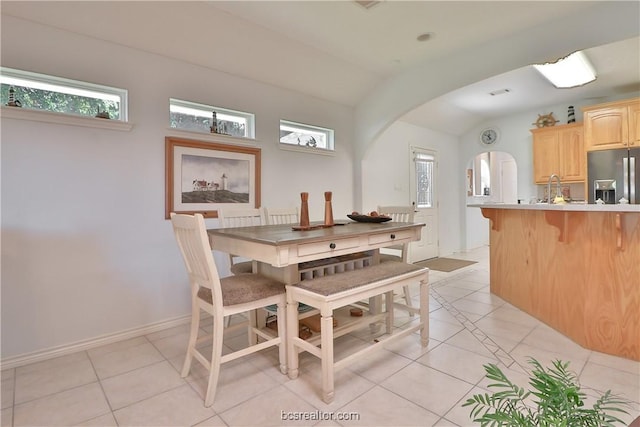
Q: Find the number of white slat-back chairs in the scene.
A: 4